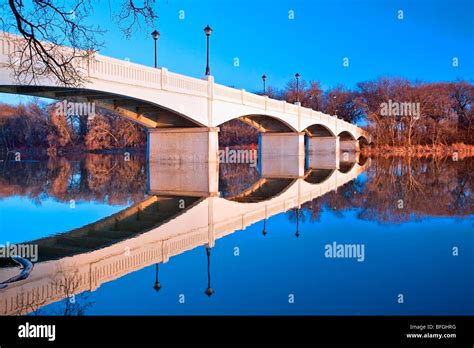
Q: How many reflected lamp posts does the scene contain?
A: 4